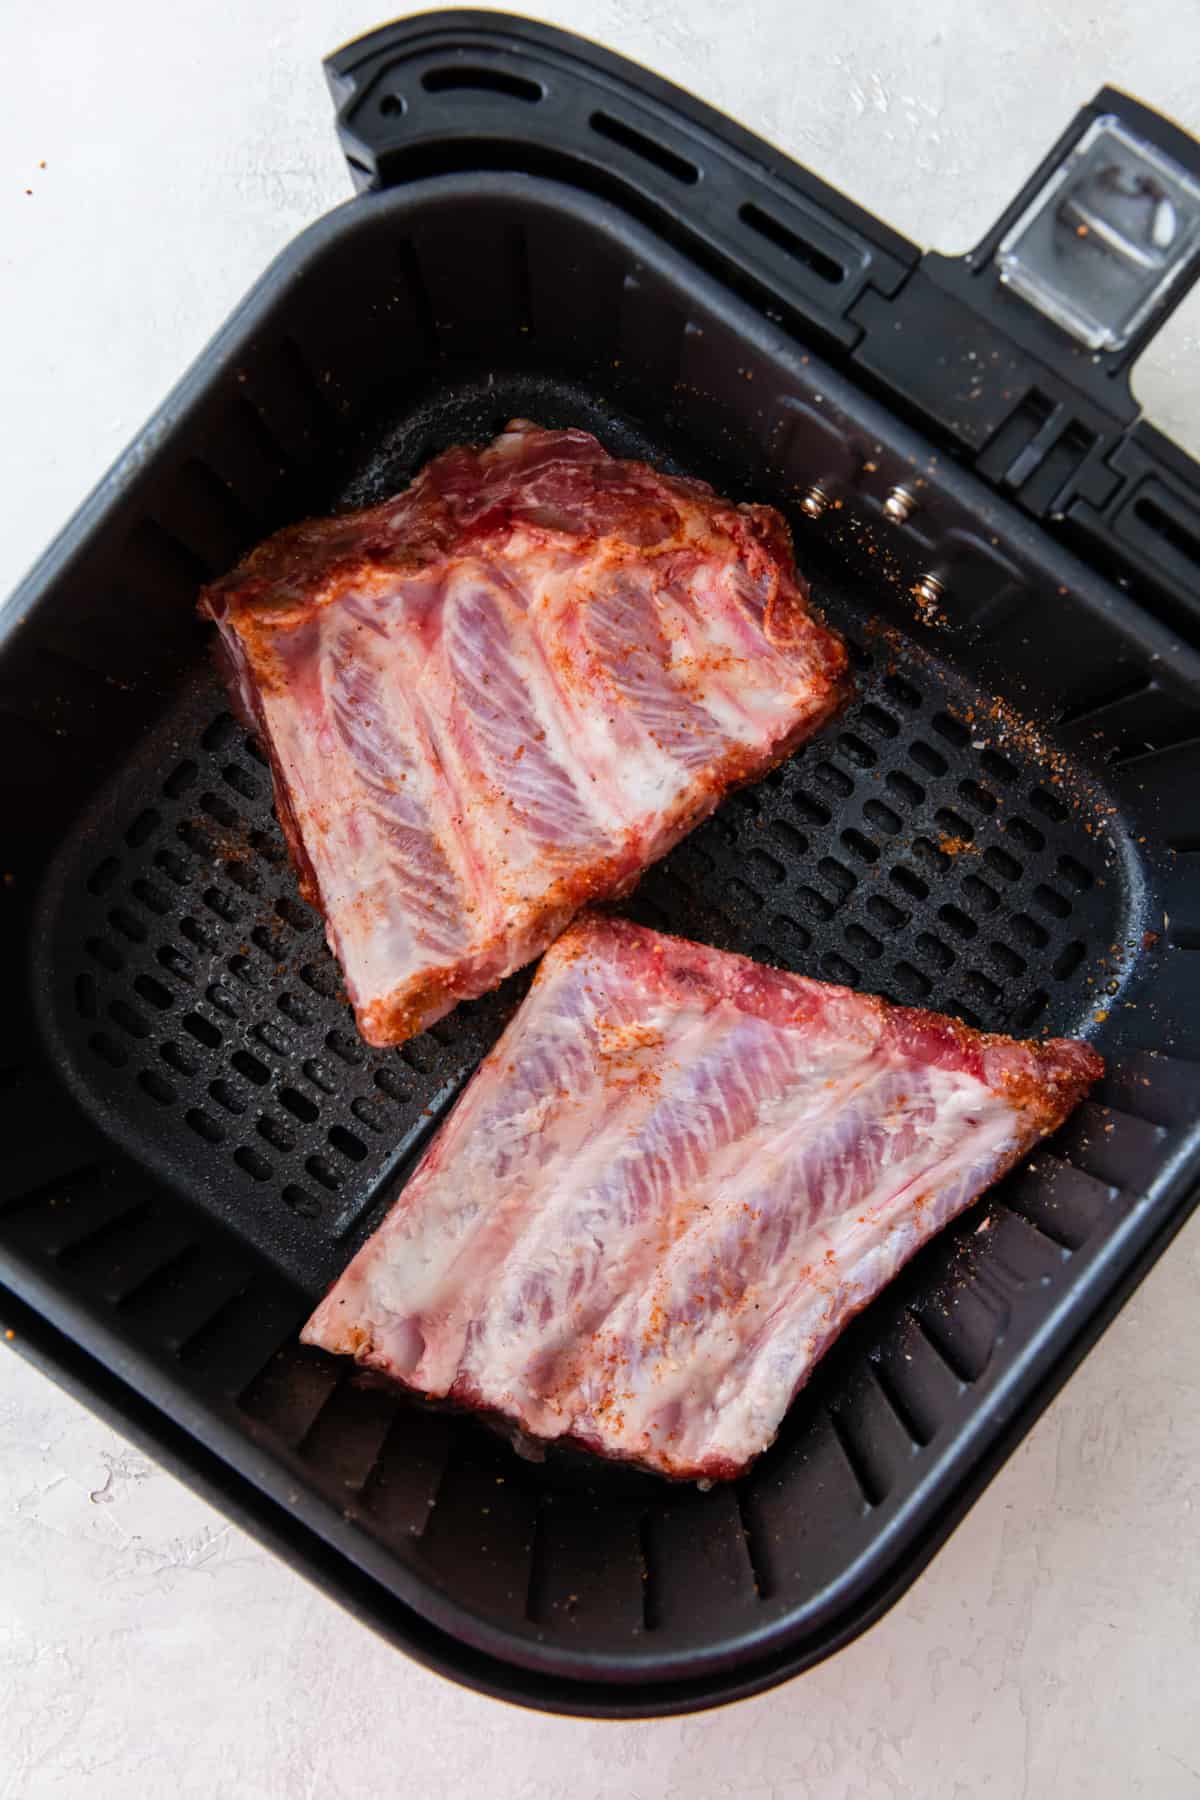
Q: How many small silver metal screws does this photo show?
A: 3